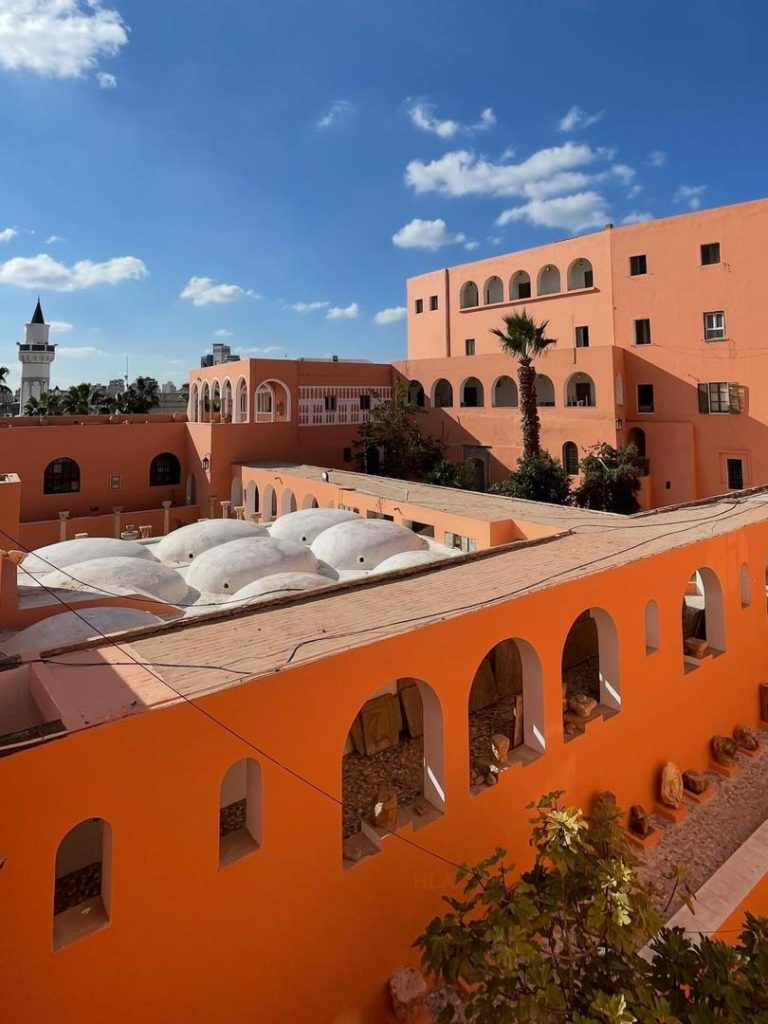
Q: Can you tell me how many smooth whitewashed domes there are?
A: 9